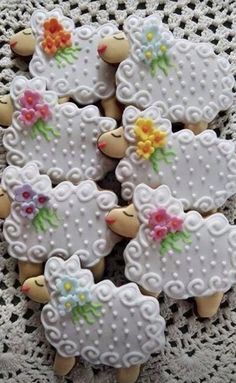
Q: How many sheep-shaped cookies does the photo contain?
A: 7